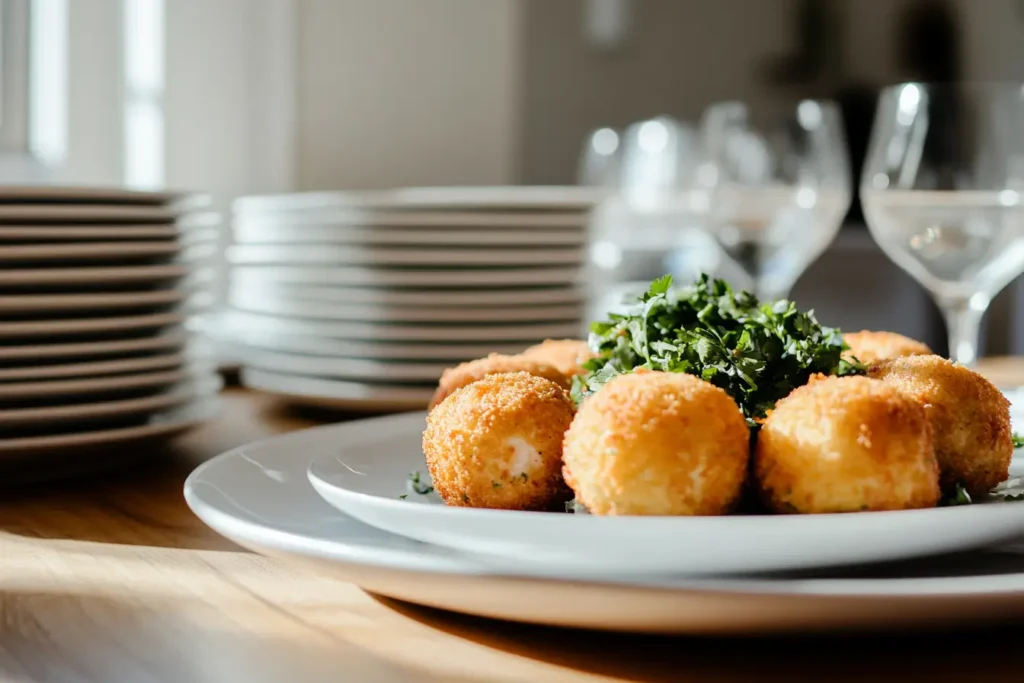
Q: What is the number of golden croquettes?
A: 7